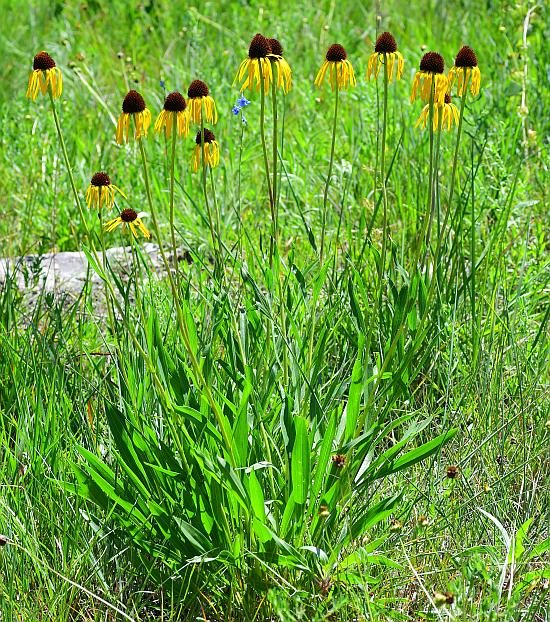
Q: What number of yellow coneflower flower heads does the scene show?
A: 14